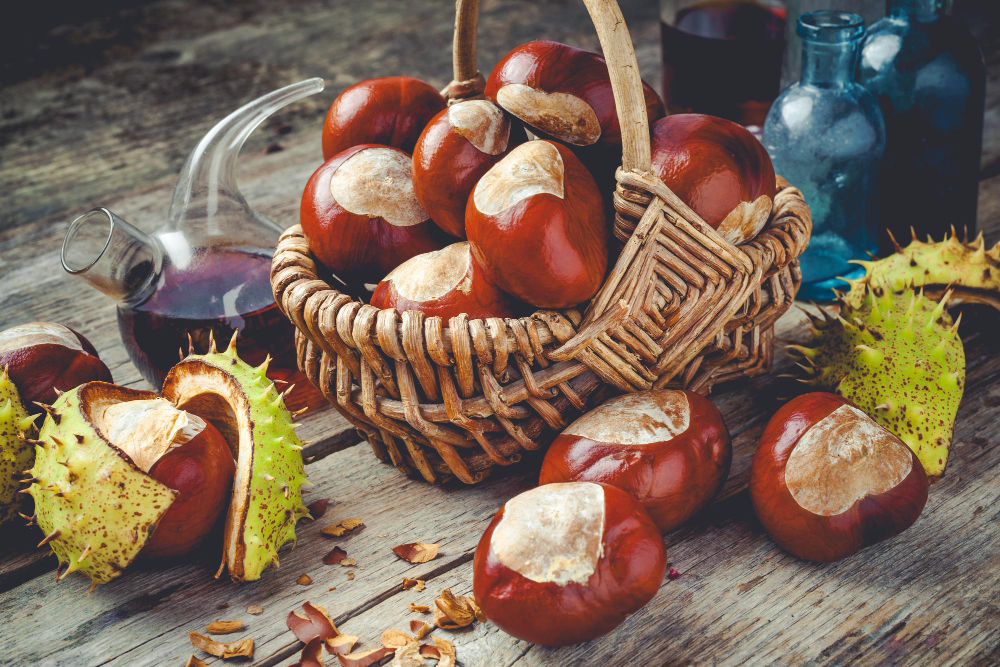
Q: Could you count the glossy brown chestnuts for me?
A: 12